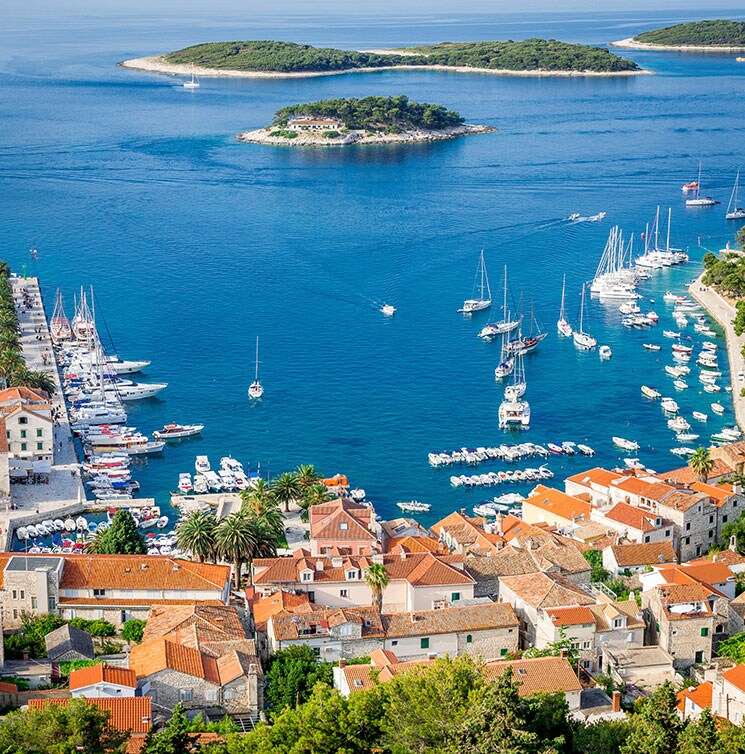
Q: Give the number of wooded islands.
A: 3